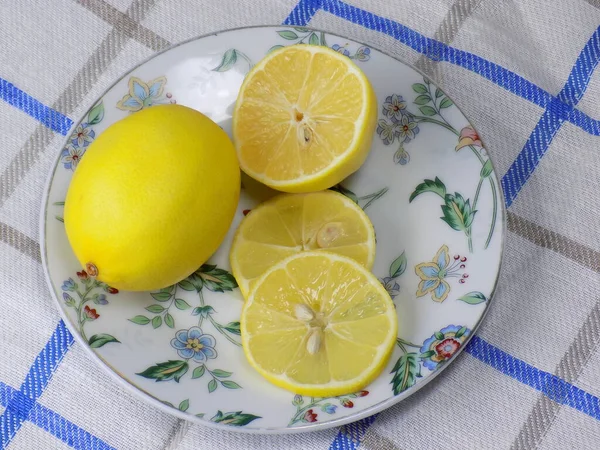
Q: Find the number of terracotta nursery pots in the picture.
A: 0